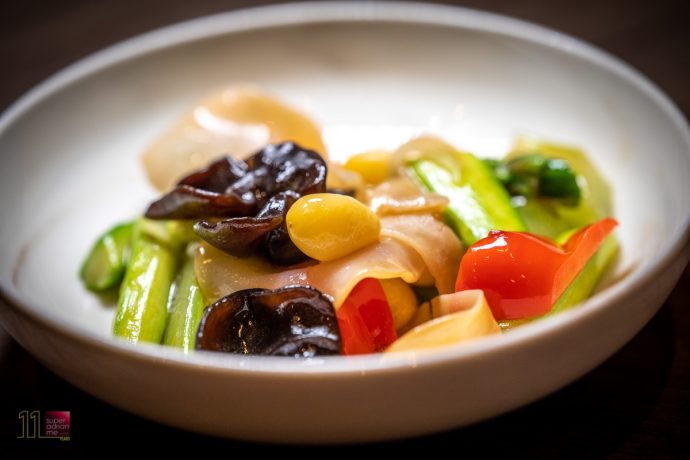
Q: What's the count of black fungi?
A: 3